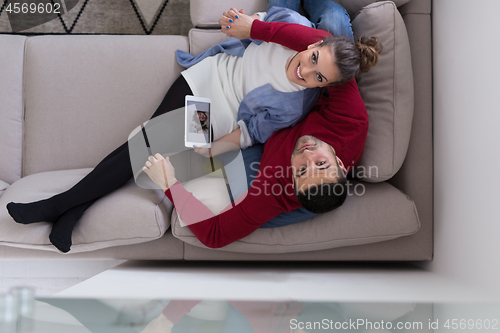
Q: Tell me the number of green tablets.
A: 0